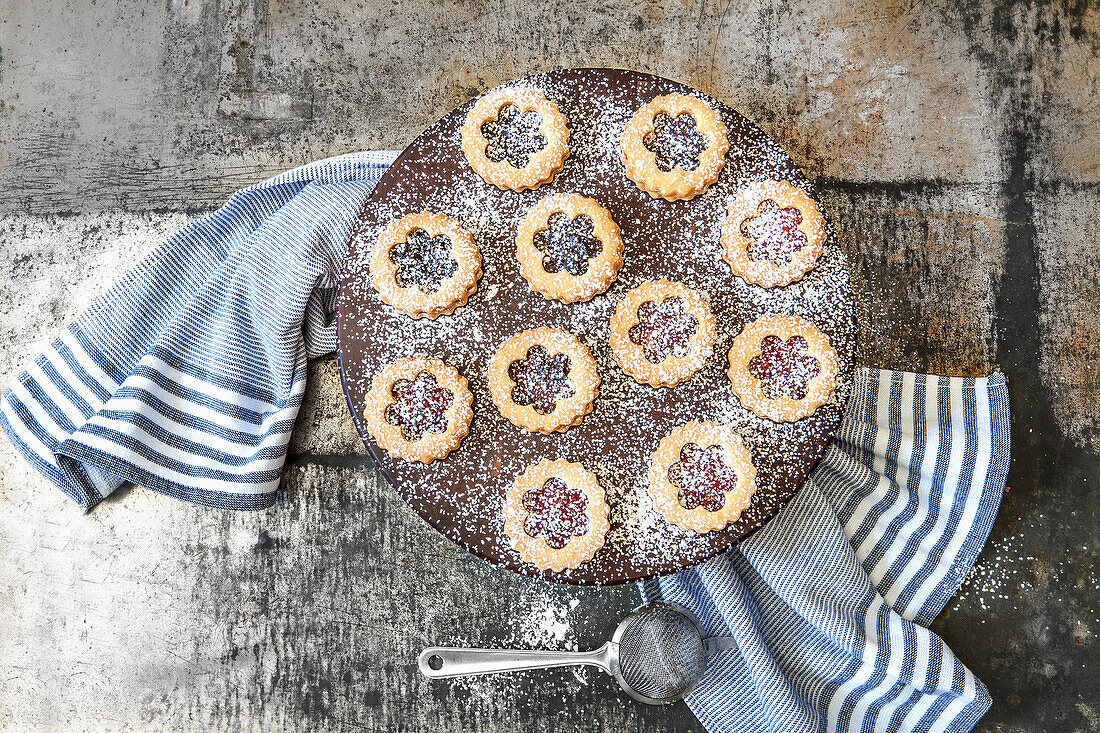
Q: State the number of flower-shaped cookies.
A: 11